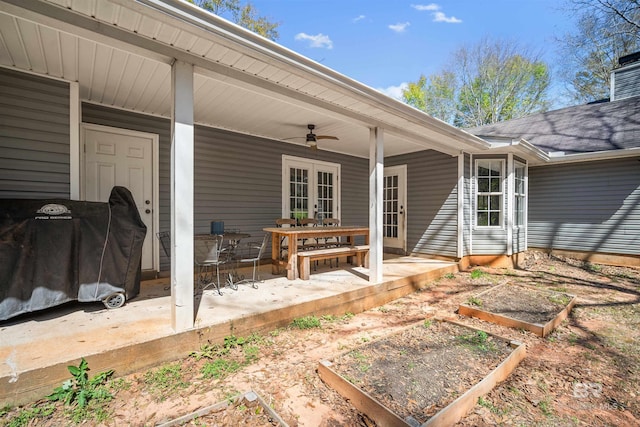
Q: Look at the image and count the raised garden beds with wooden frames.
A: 3